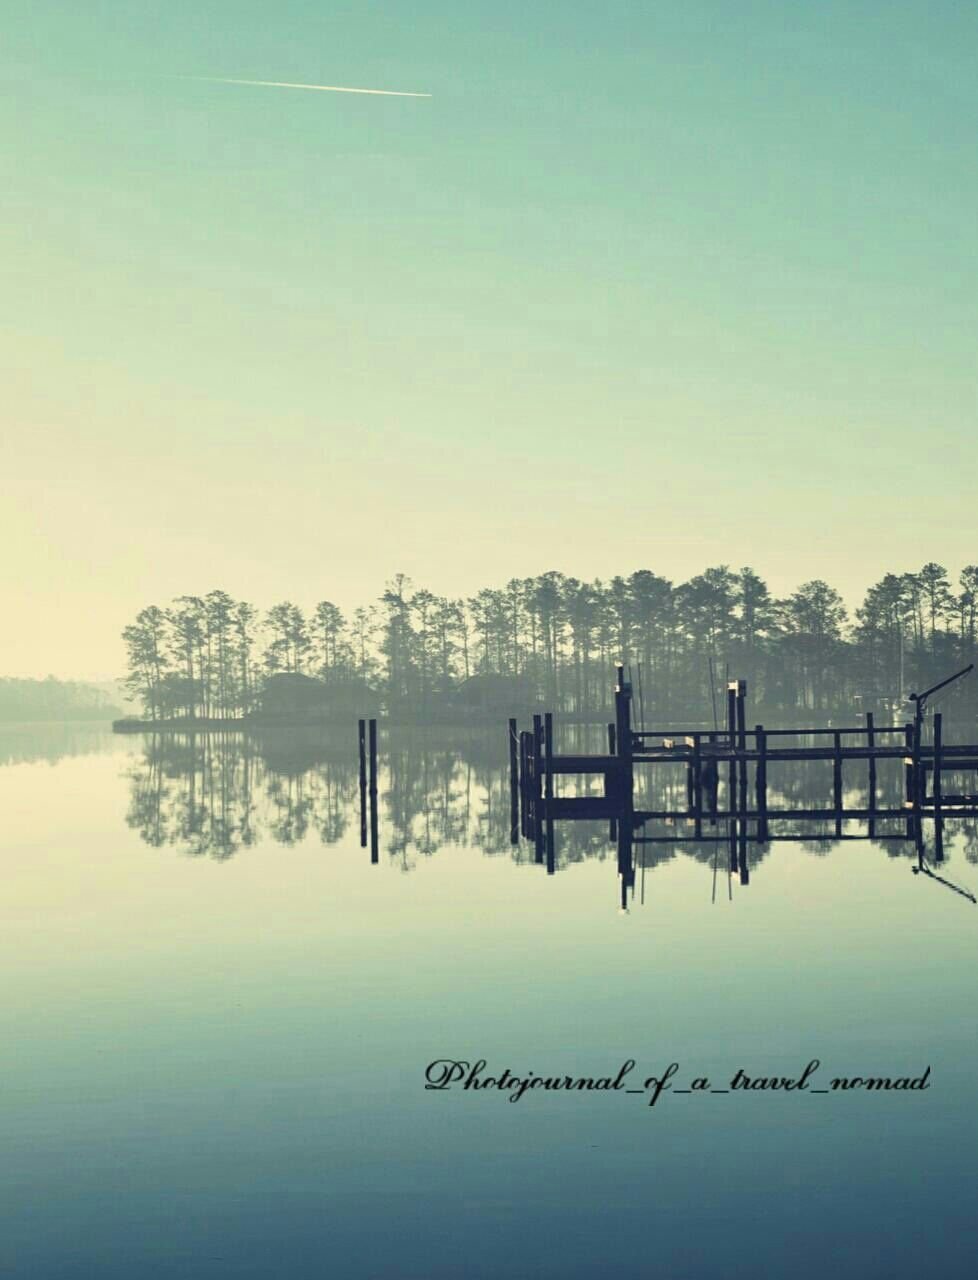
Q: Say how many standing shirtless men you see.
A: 0